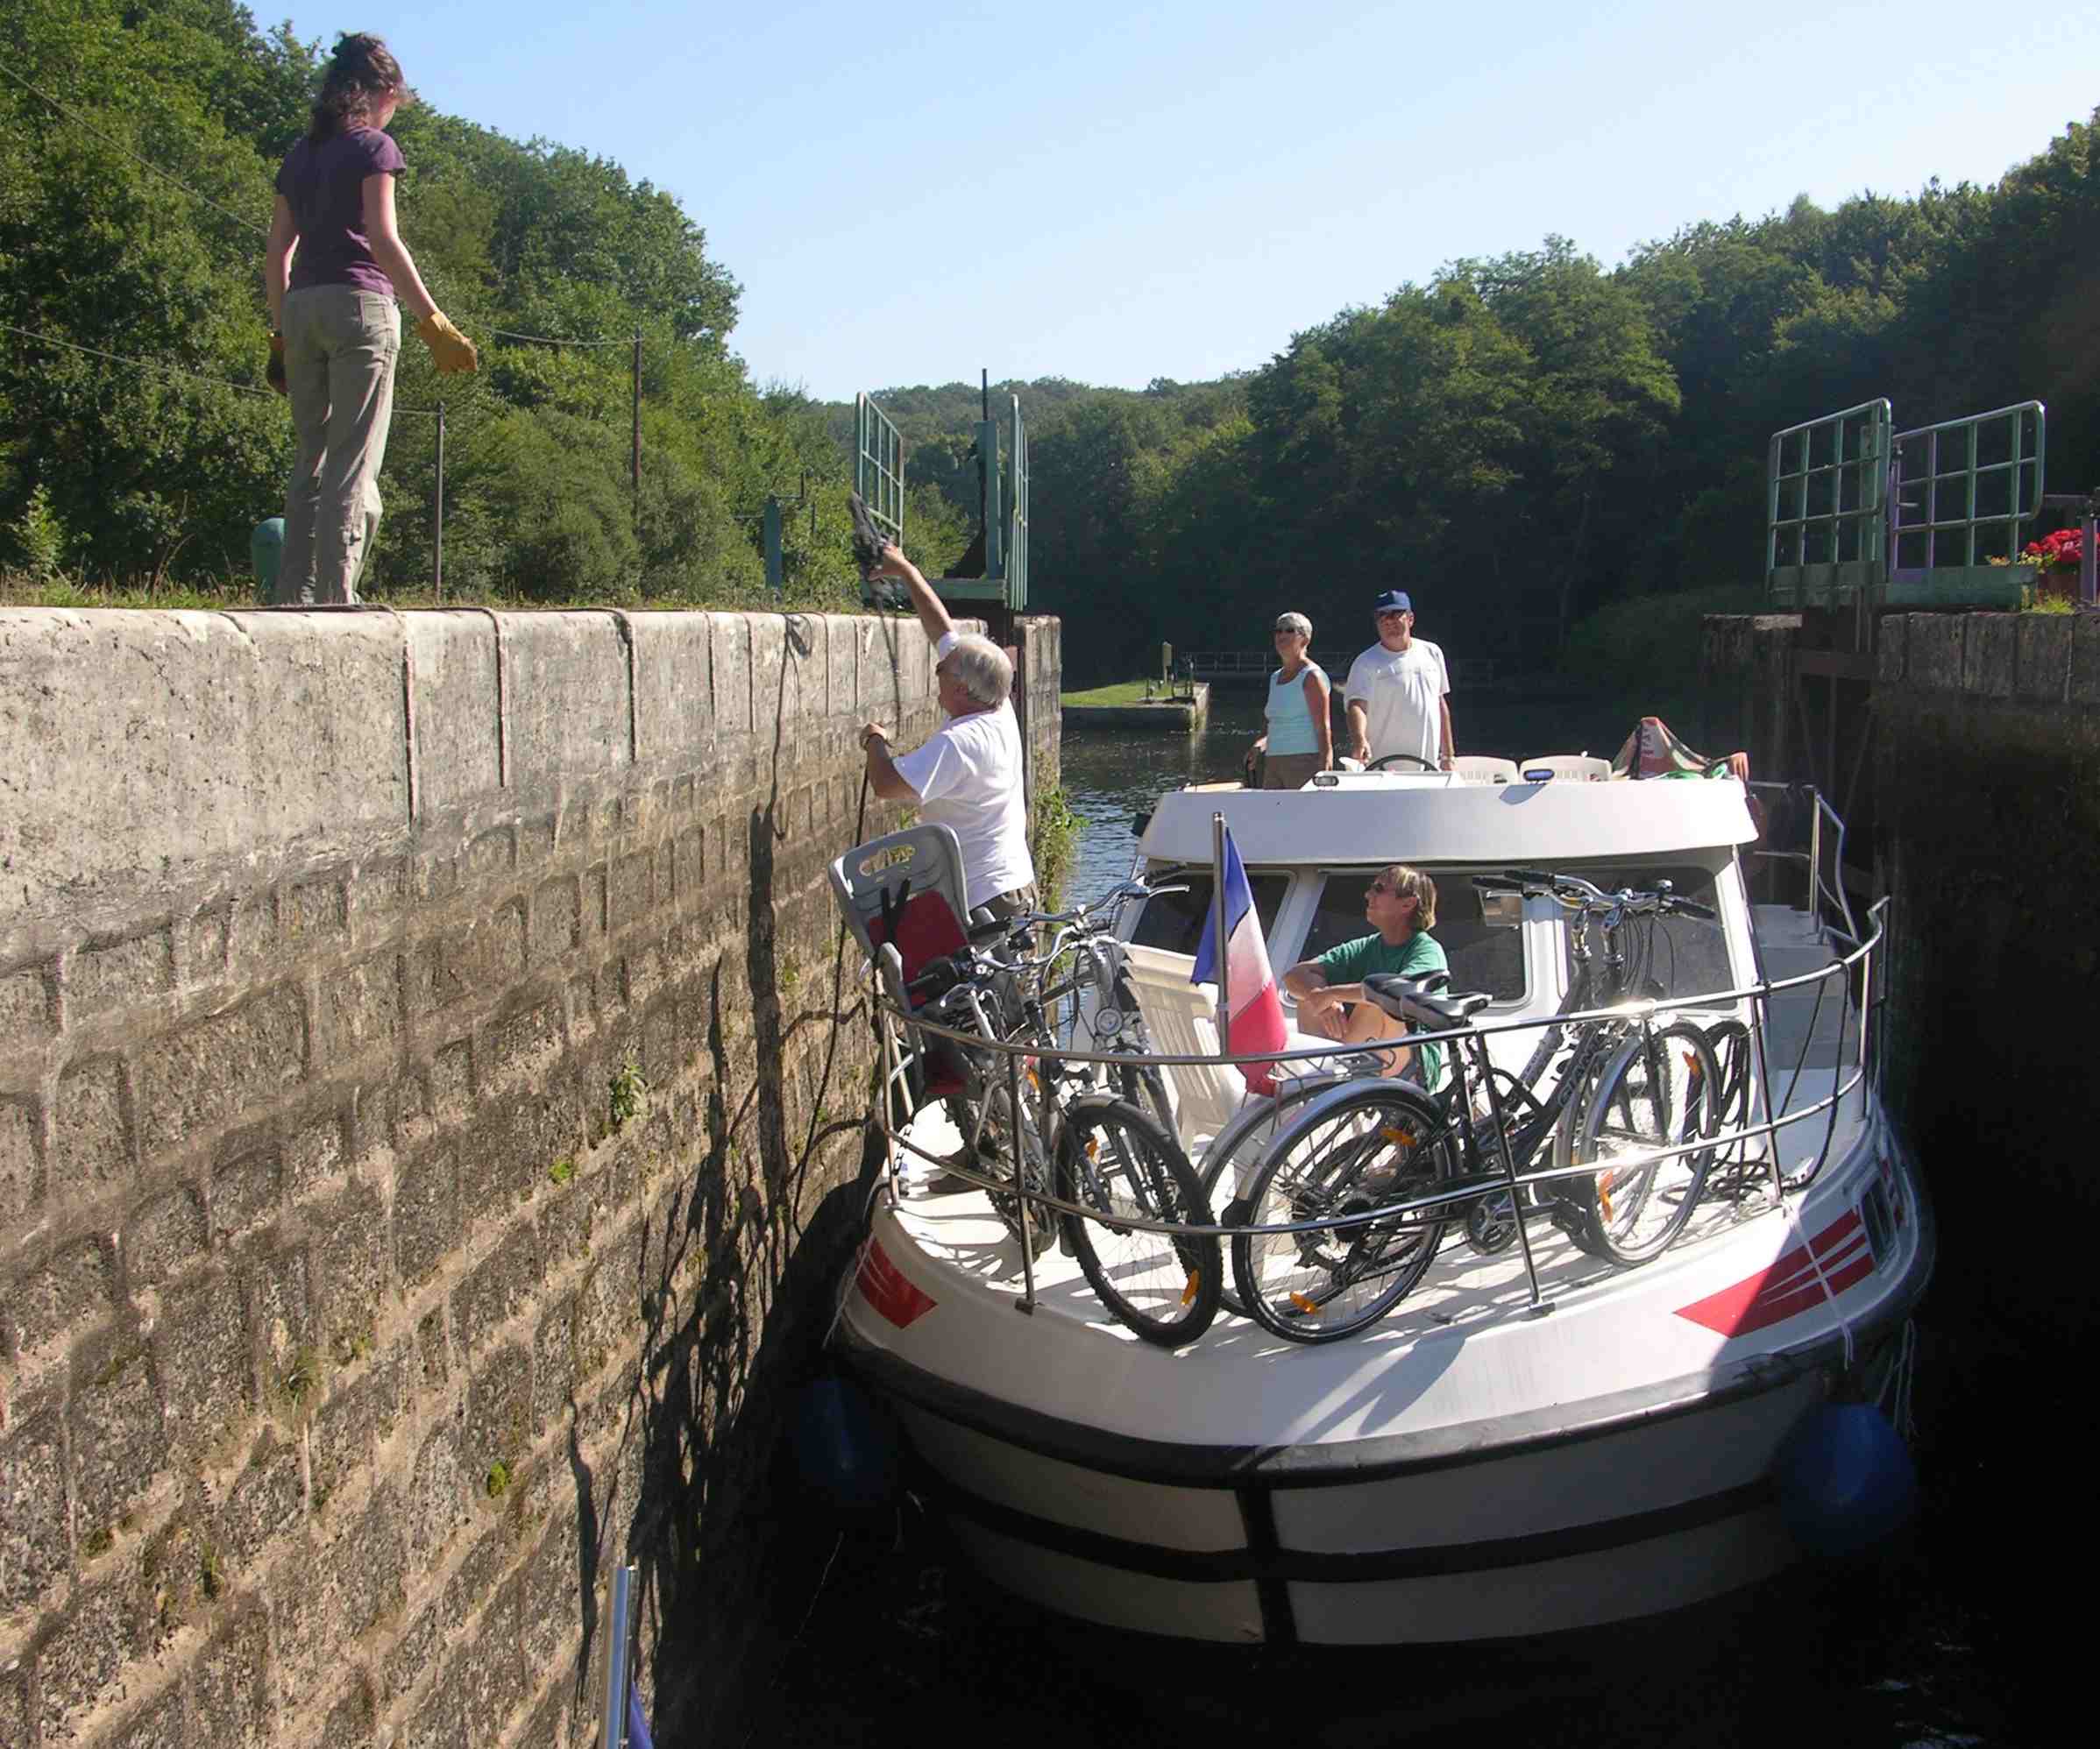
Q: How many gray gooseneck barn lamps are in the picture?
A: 0